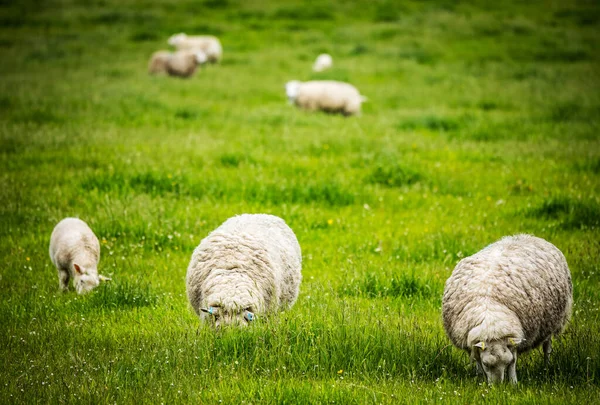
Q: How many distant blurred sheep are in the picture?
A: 4